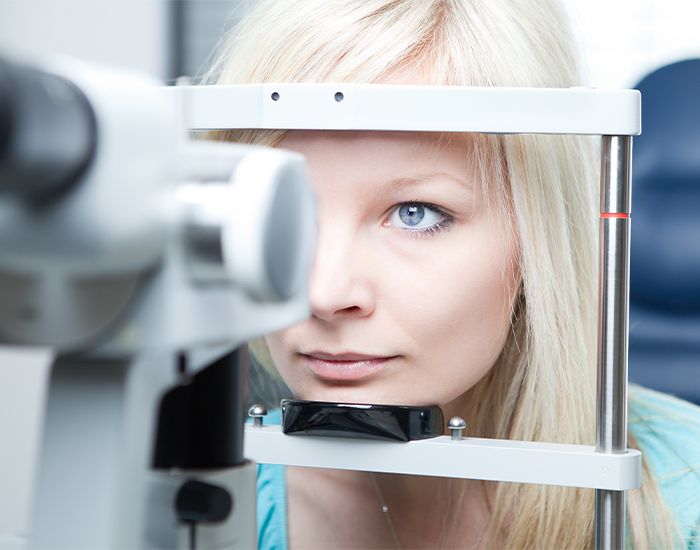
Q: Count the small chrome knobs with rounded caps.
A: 2